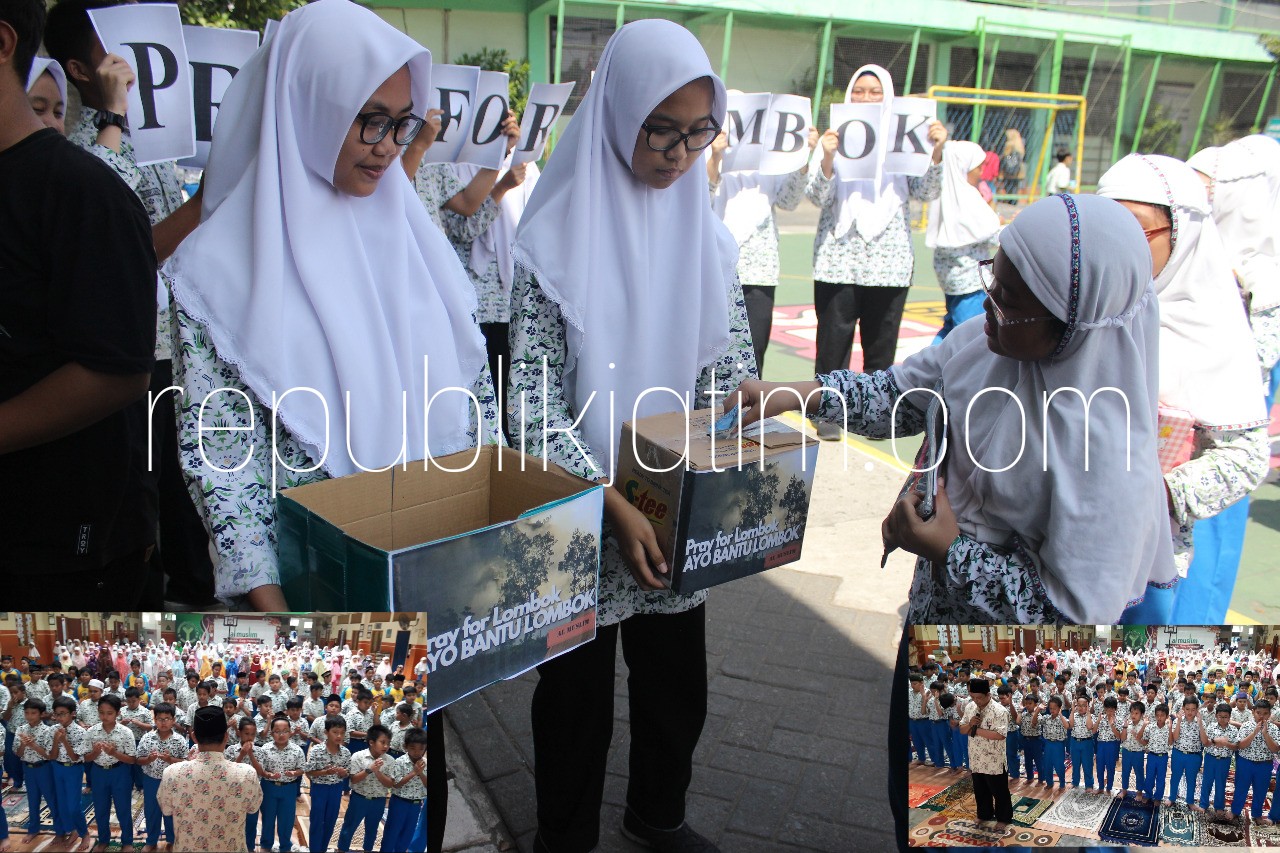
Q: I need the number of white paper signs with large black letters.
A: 9